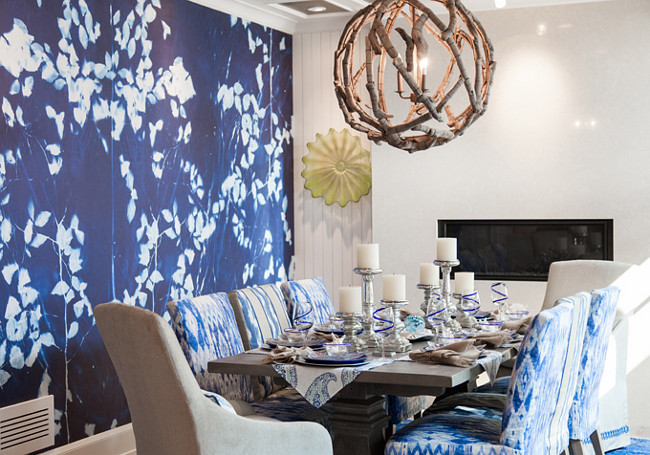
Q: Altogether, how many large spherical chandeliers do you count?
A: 1